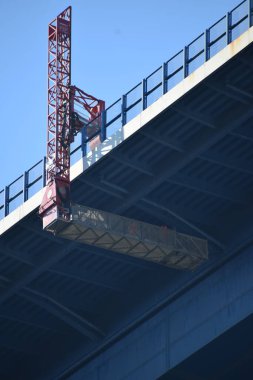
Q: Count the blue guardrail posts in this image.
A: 12